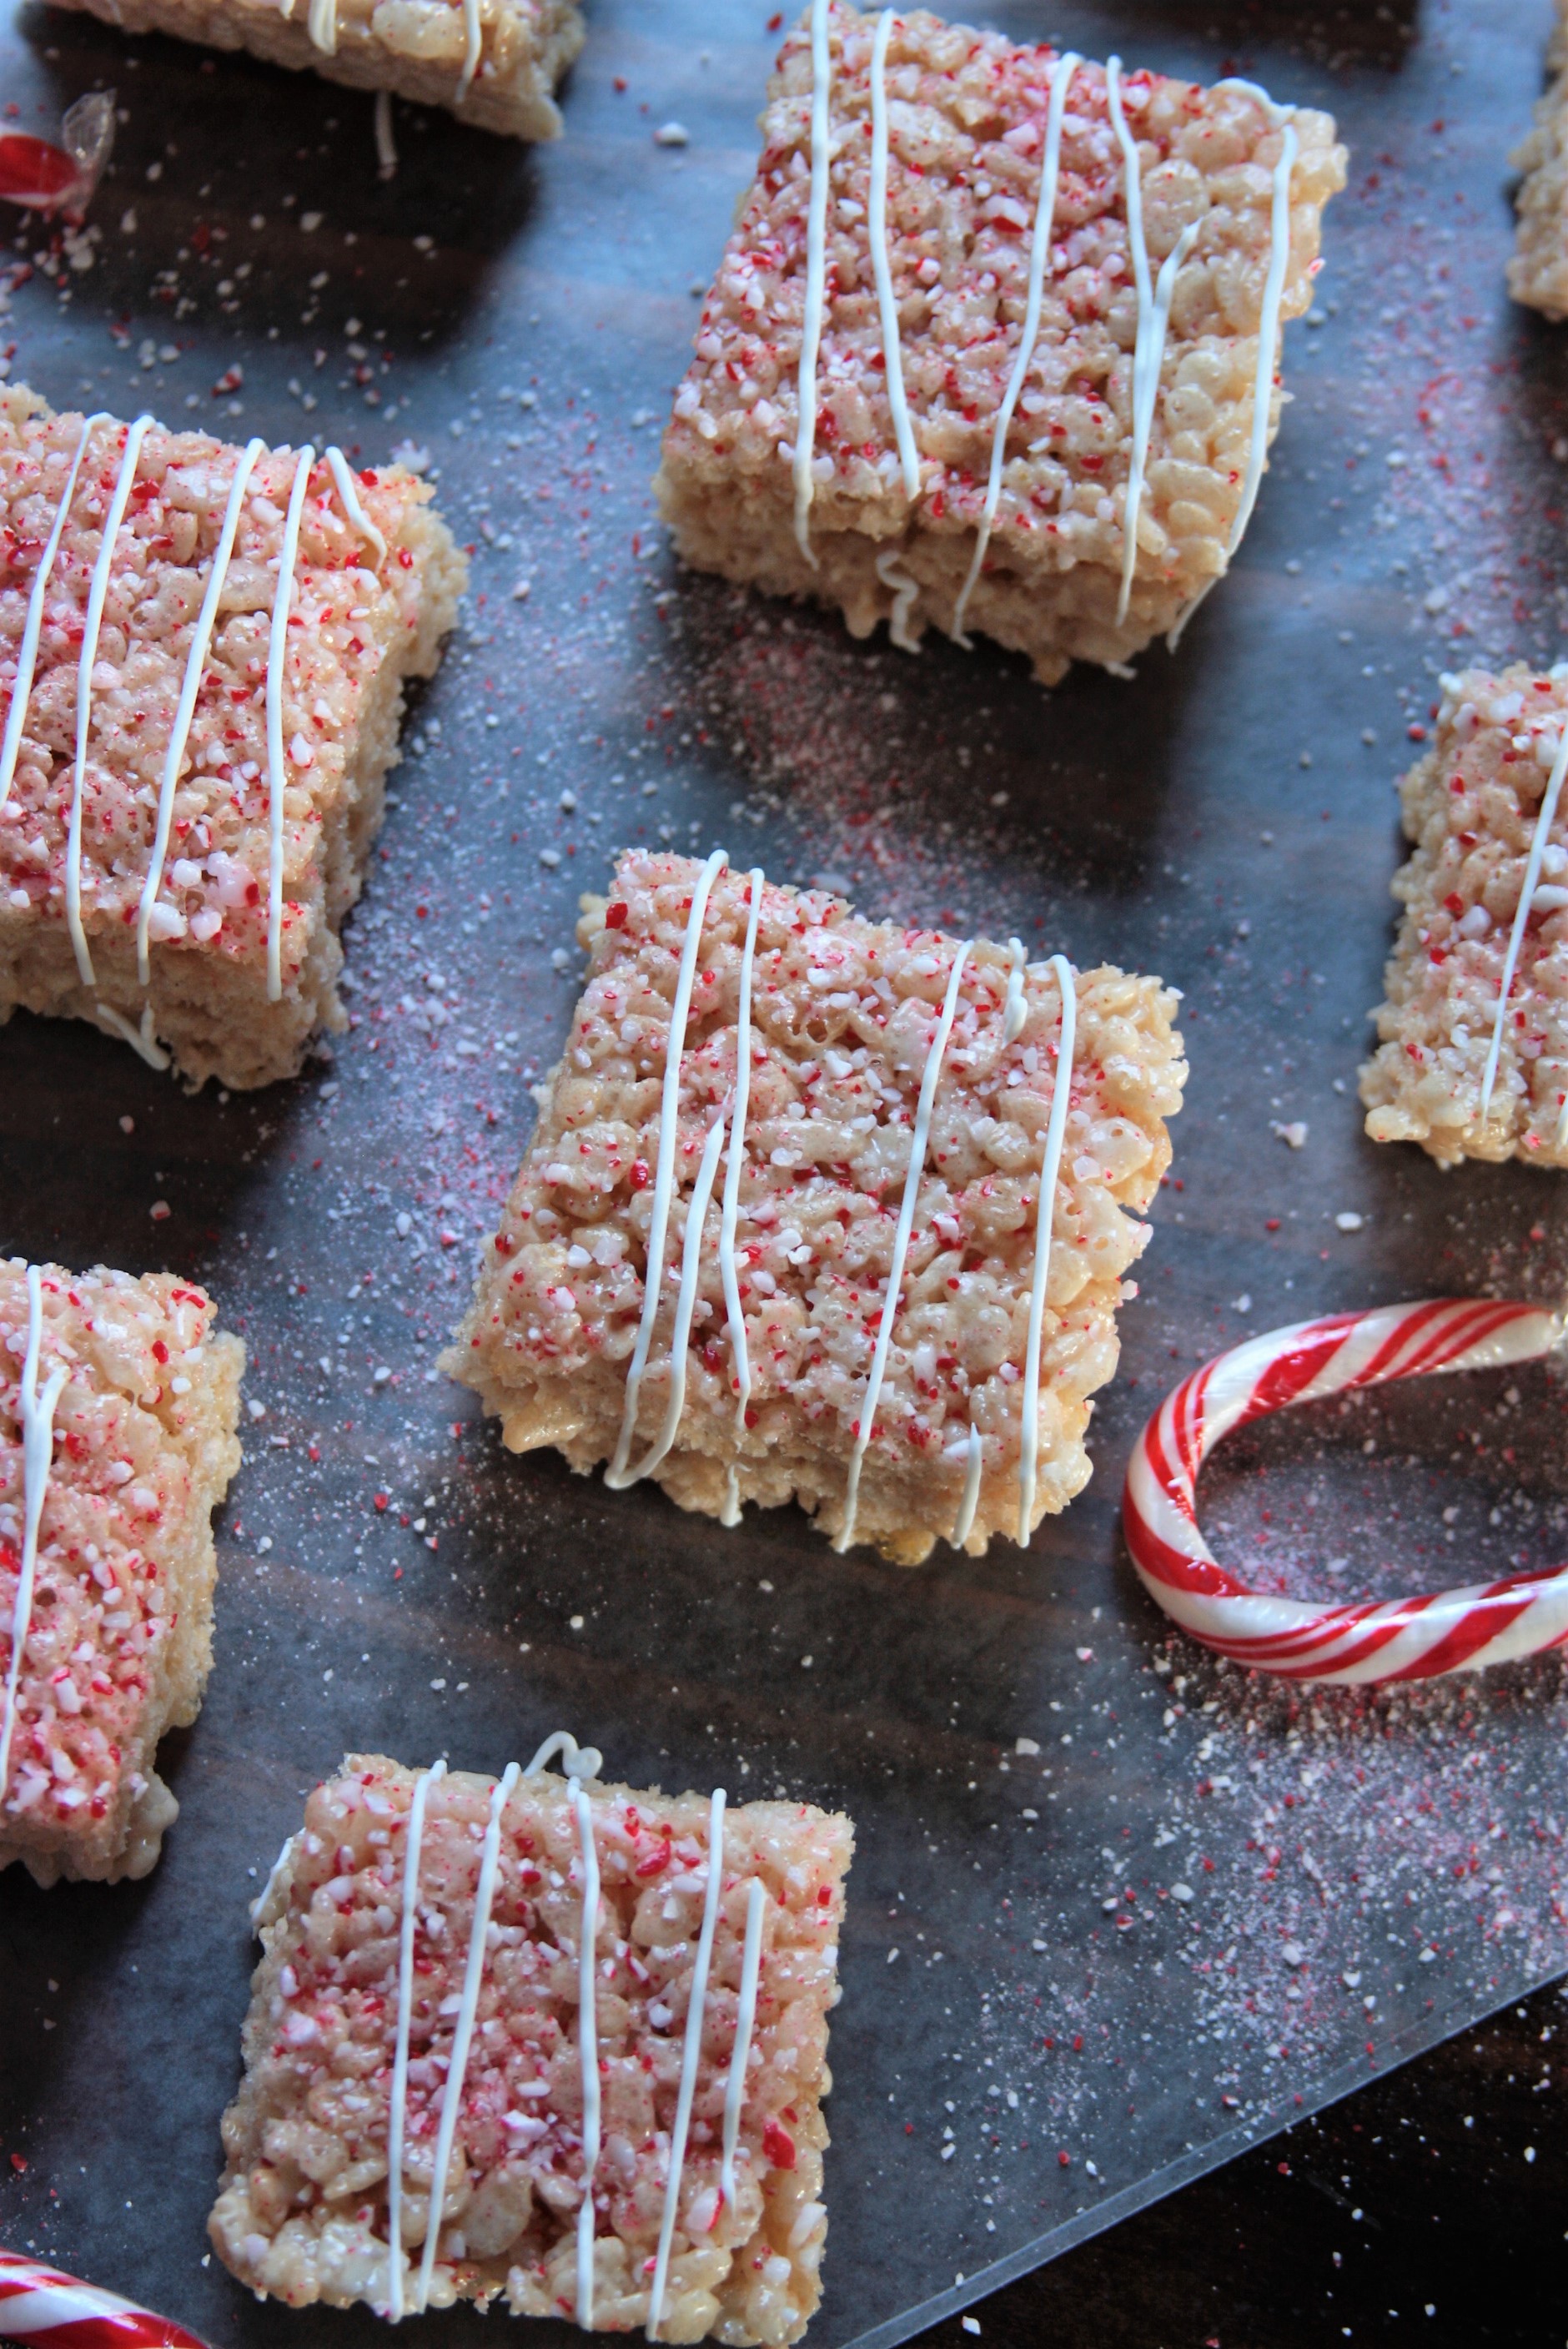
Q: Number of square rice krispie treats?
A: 8